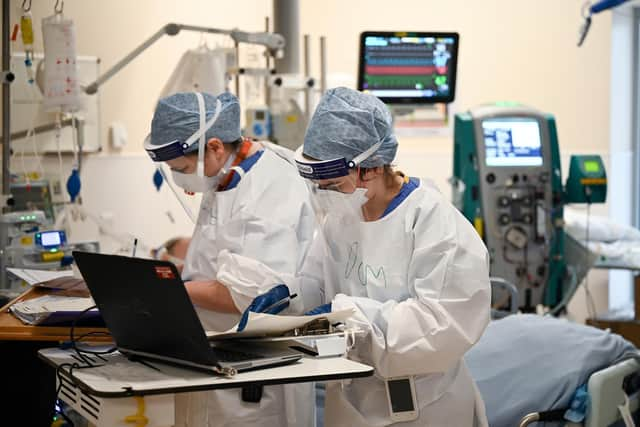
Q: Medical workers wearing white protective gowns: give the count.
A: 2